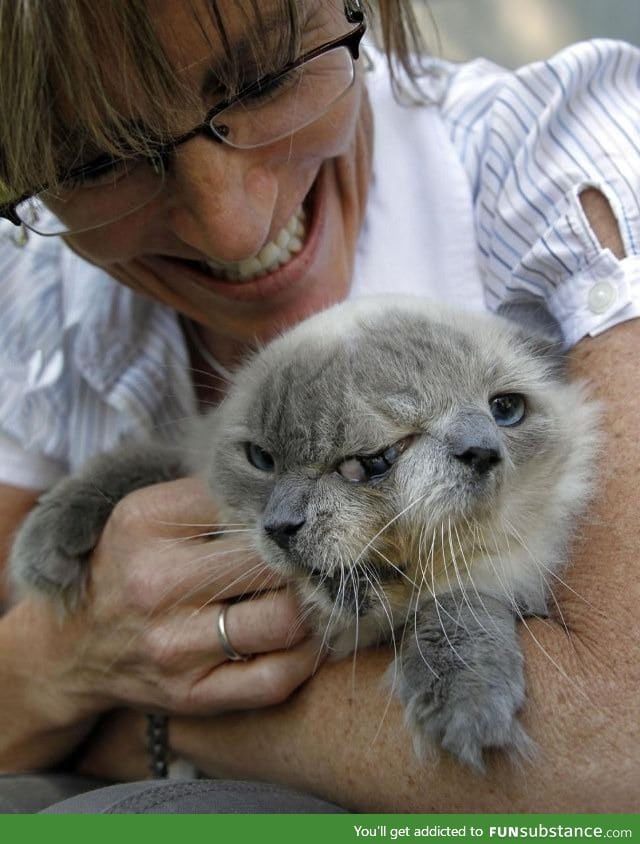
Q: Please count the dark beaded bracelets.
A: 1